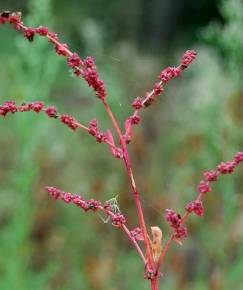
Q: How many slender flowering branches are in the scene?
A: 5